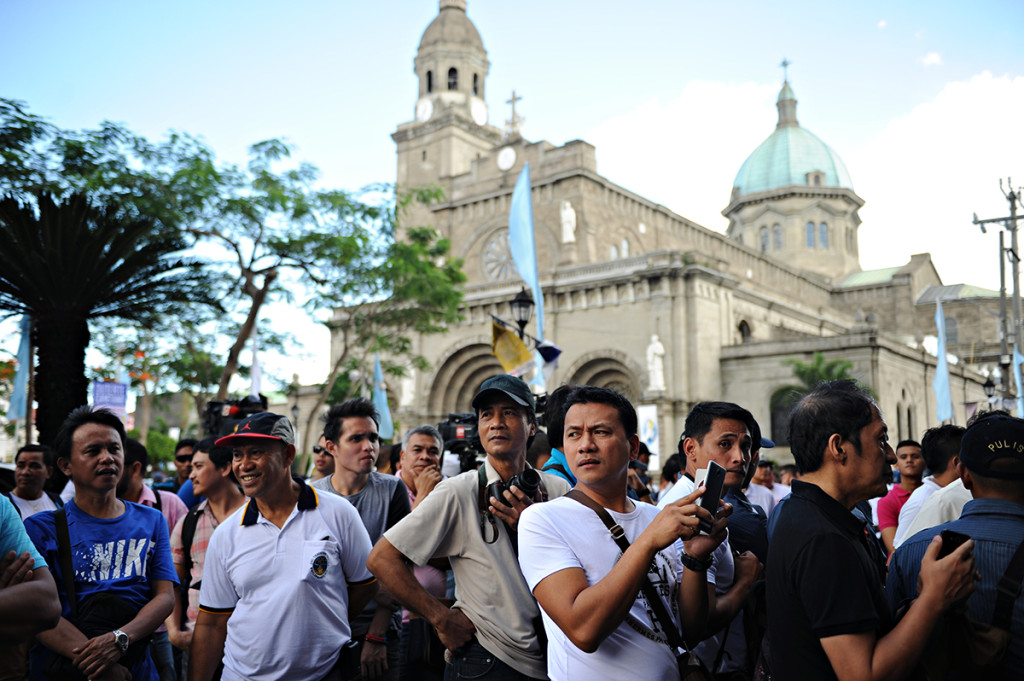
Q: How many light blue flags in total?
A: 5